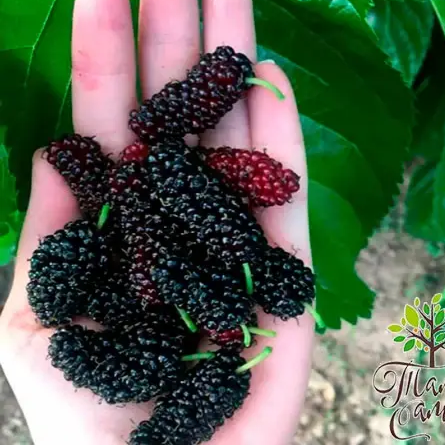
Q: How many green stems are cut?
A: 9